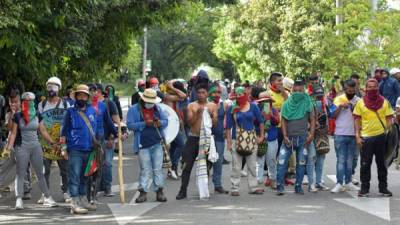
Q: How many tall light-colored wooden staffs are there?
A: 1